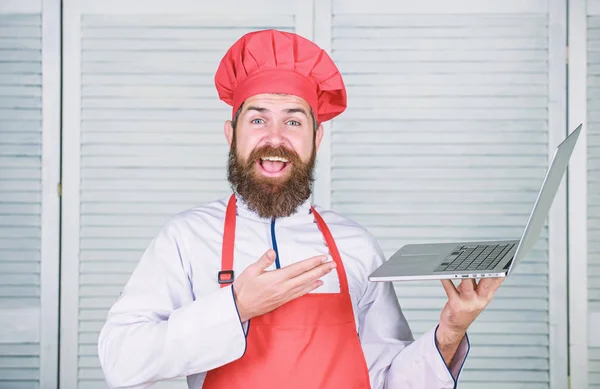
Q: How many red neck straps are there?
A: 2